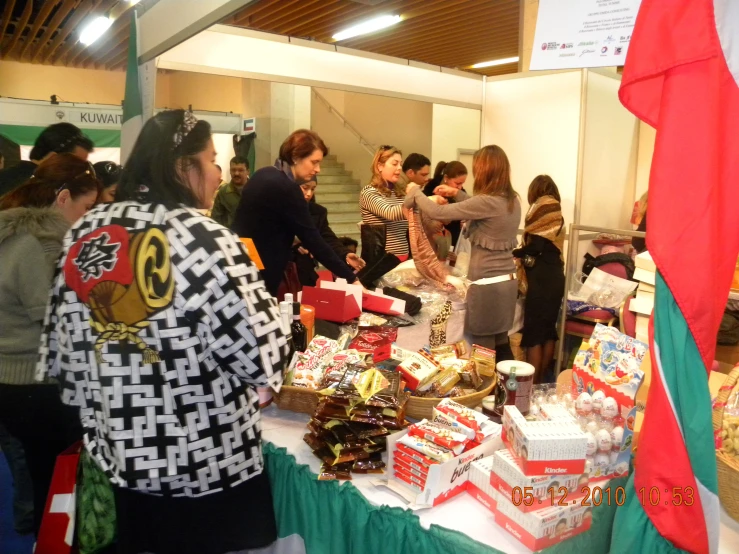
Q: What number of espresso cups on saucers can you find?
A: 0